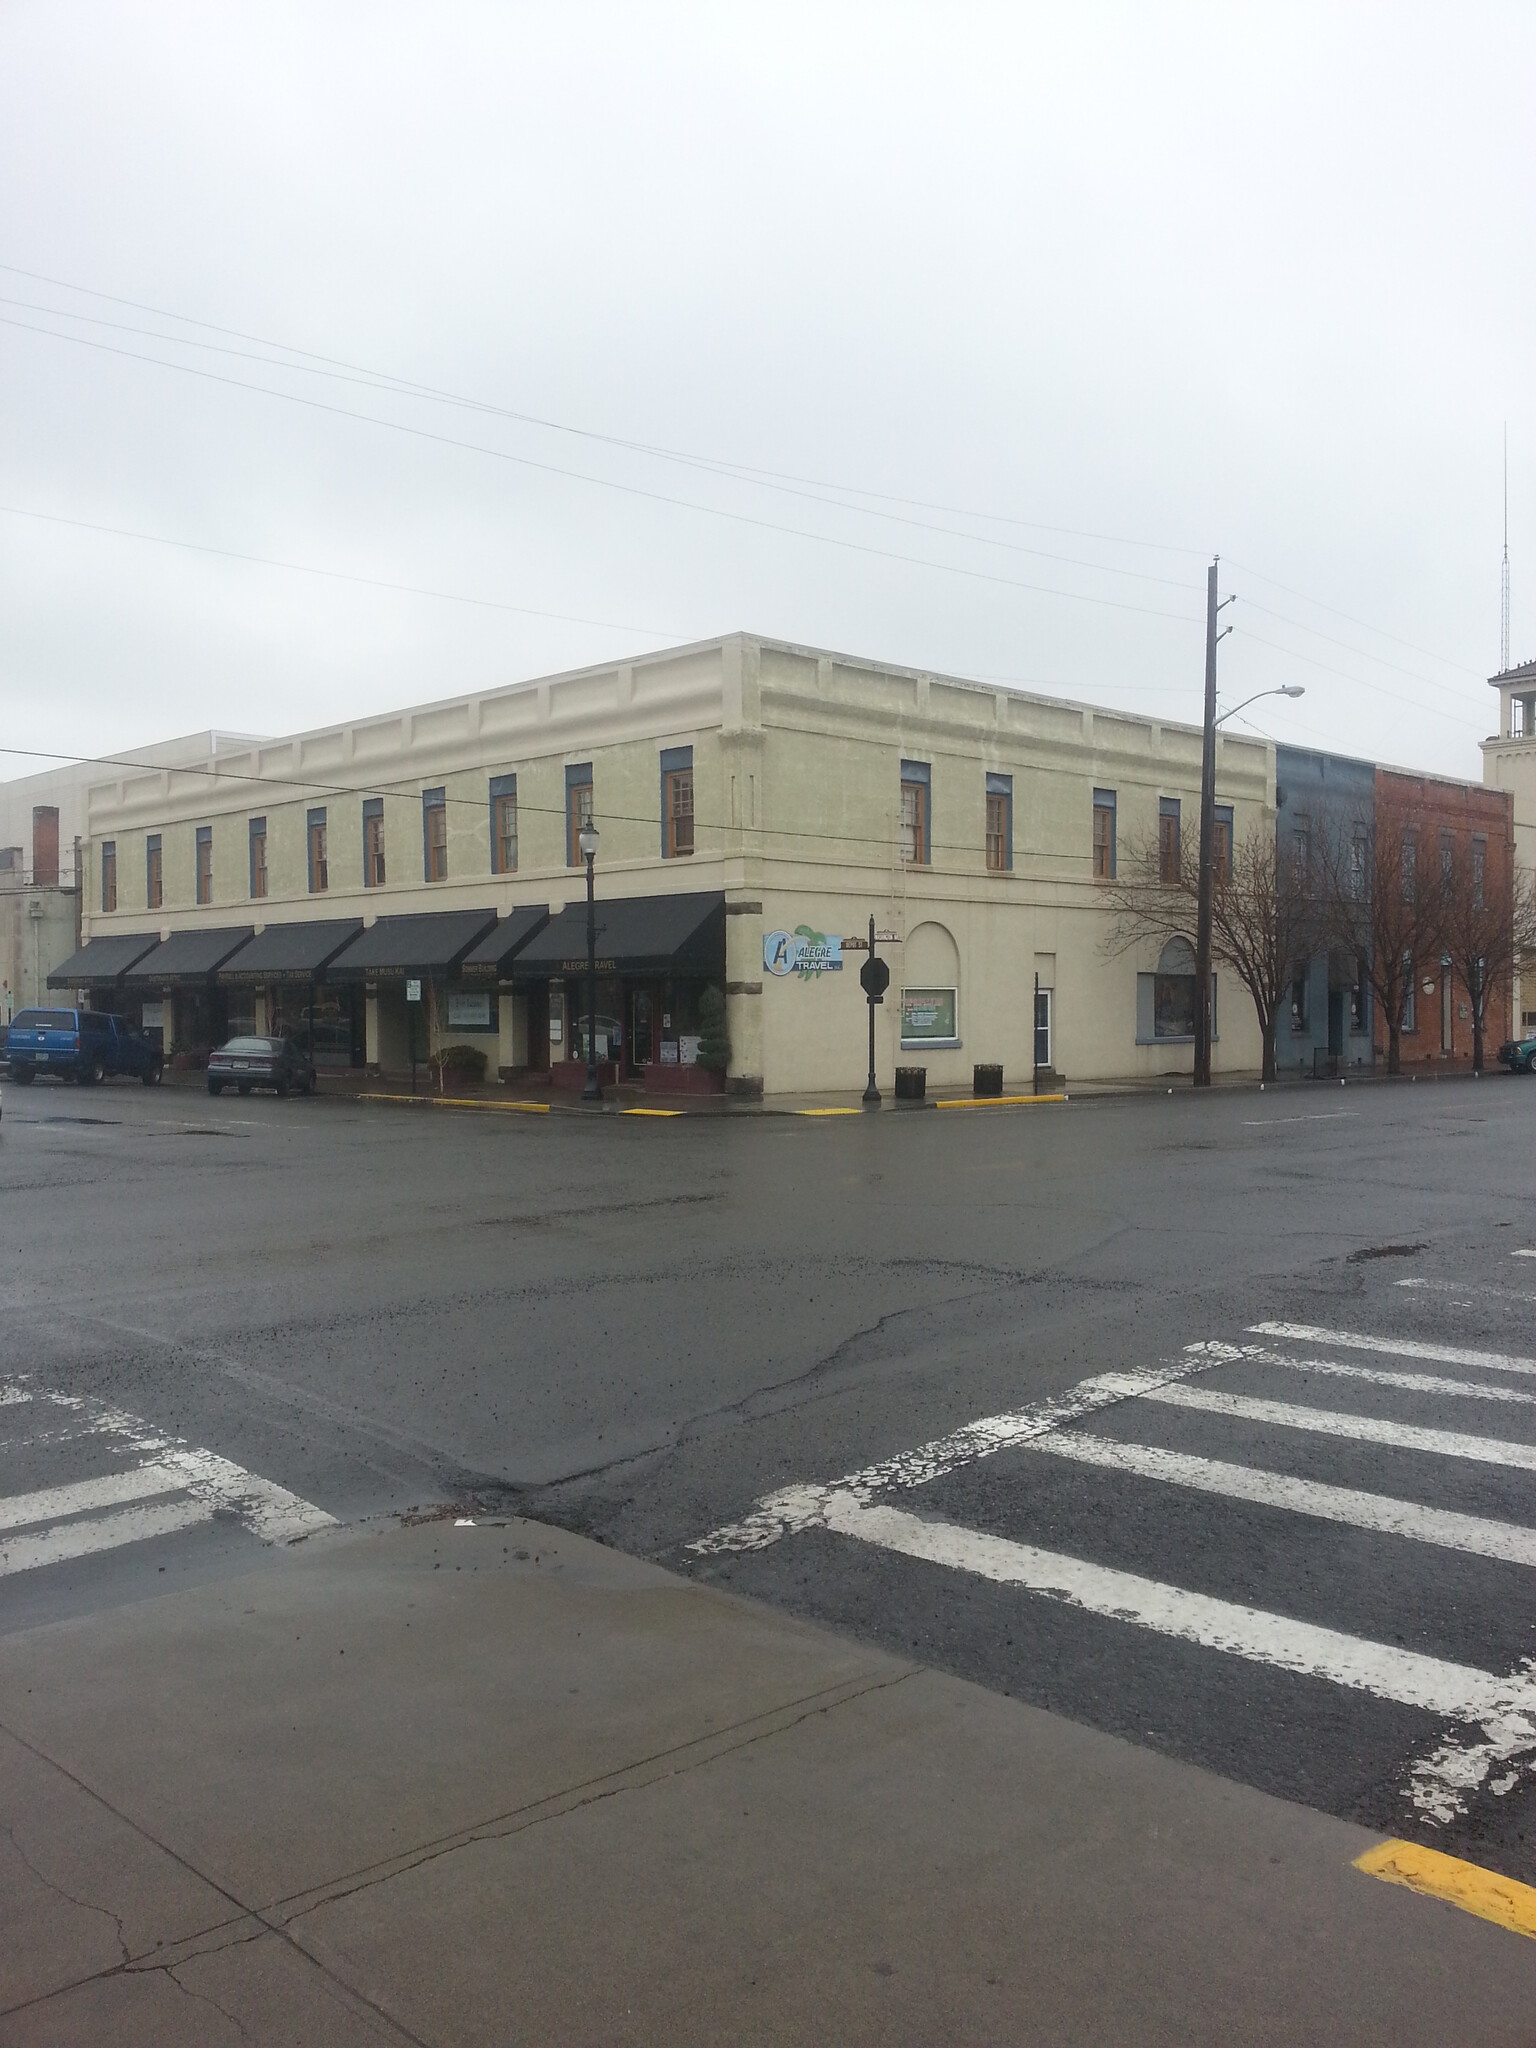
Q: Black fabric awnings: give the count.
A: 6